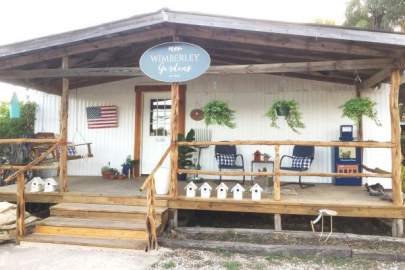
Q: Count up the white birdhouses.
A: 7